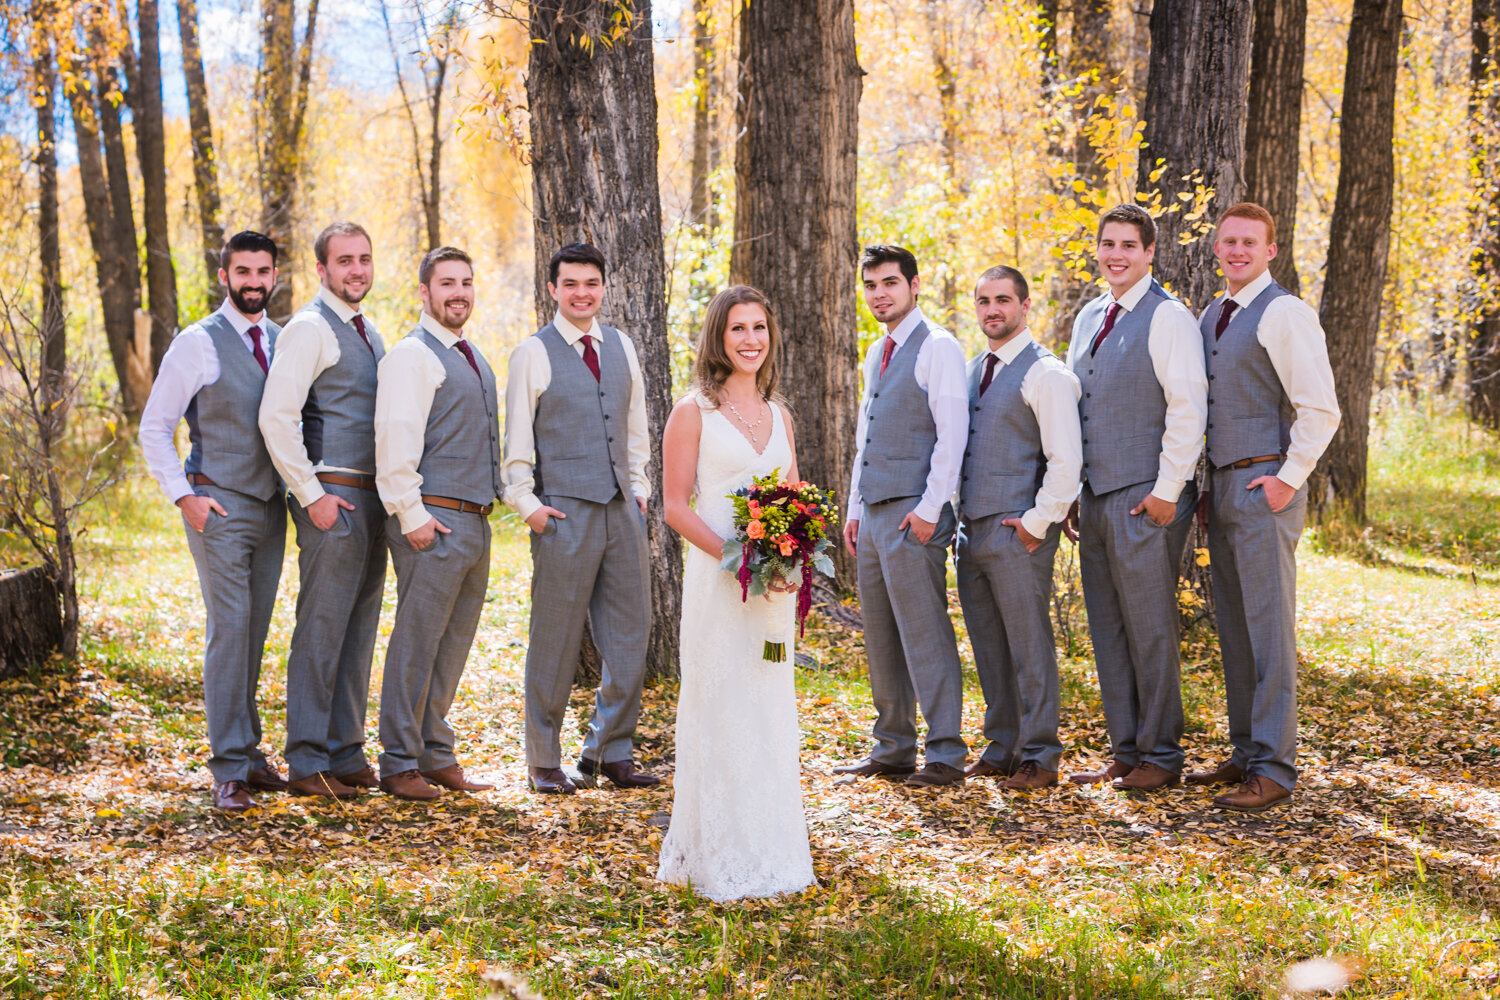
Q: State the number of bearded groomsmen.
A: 5